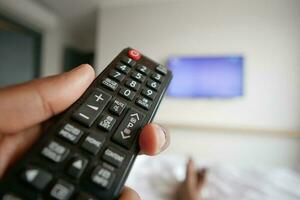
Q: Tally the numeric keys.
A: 10